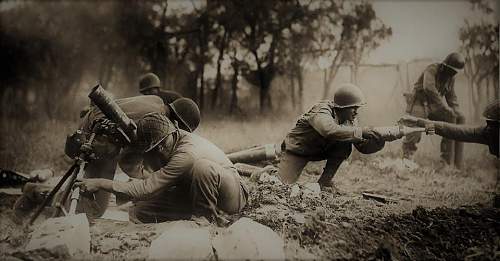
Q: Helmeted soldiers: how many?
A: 6